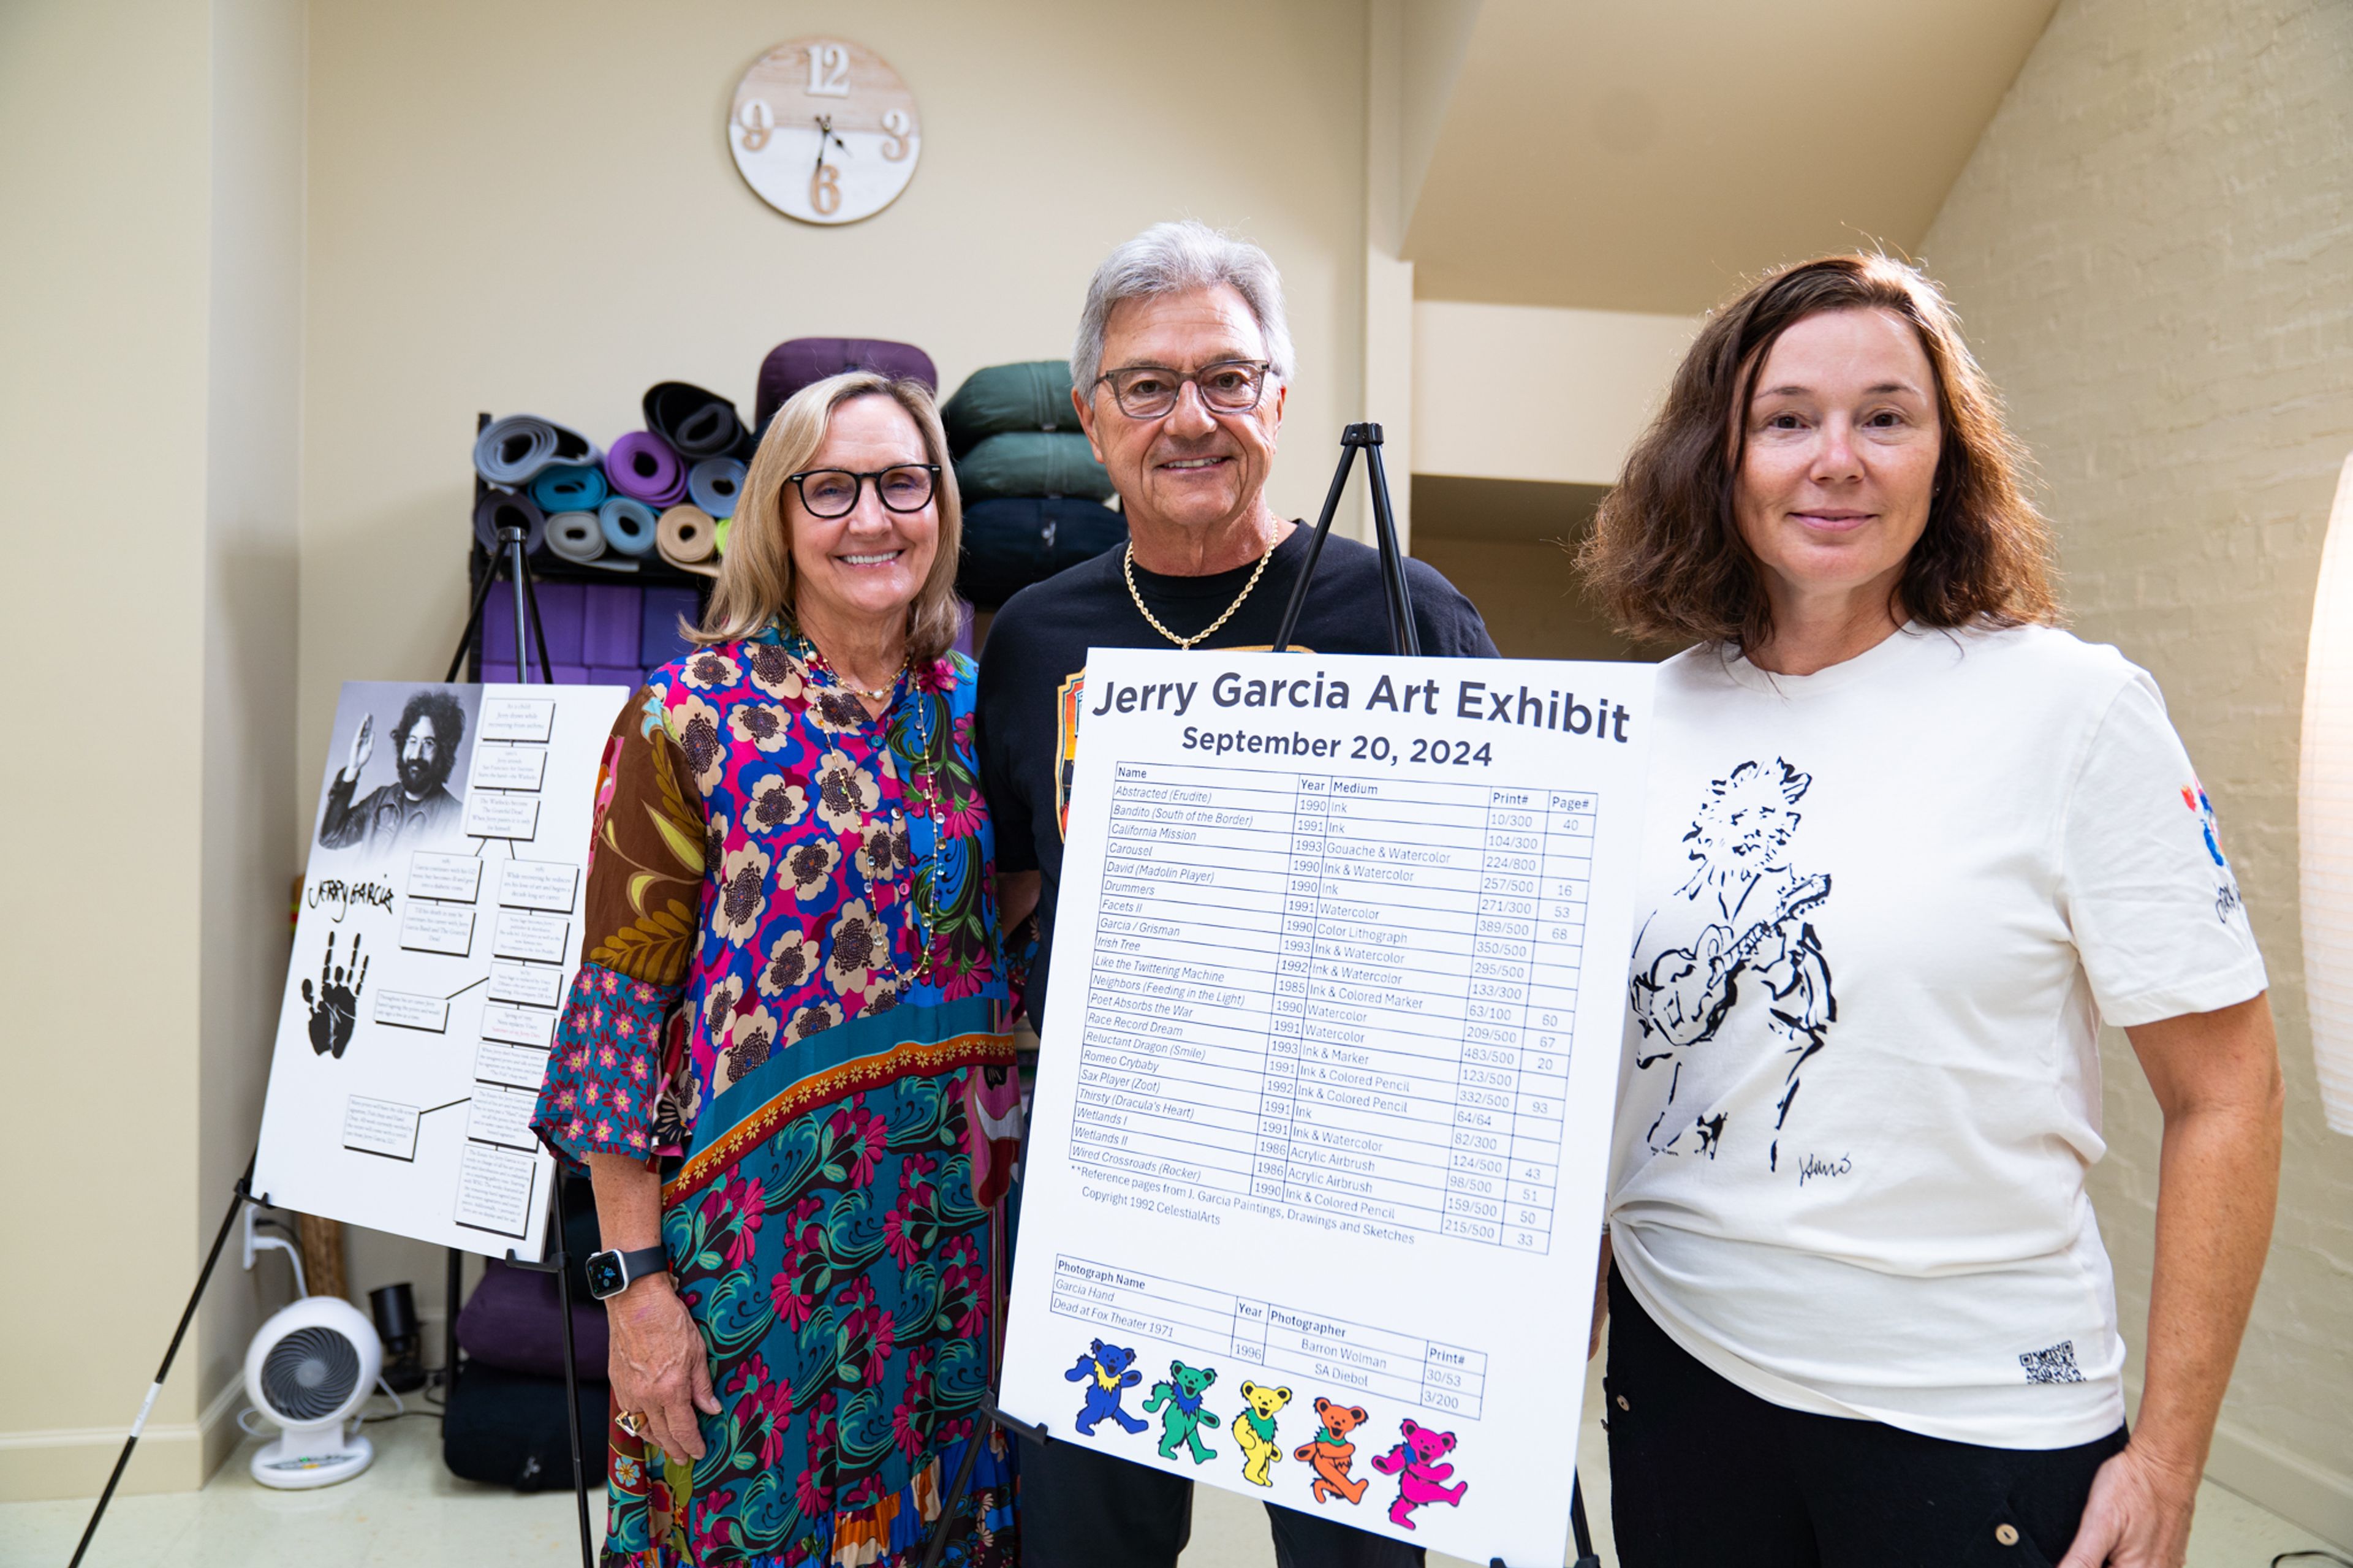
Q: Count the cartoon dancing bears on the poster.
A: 5